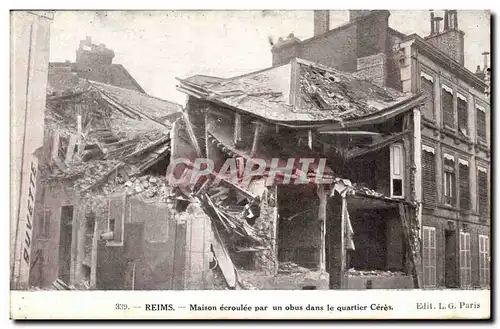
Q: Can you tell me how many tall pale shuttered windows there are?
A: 3